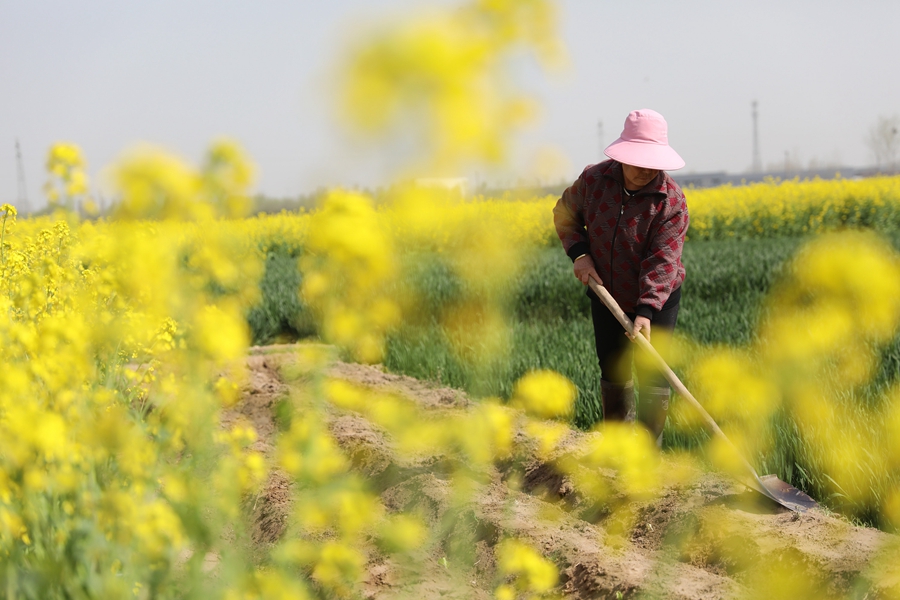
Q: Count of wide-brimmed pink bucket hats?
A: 1